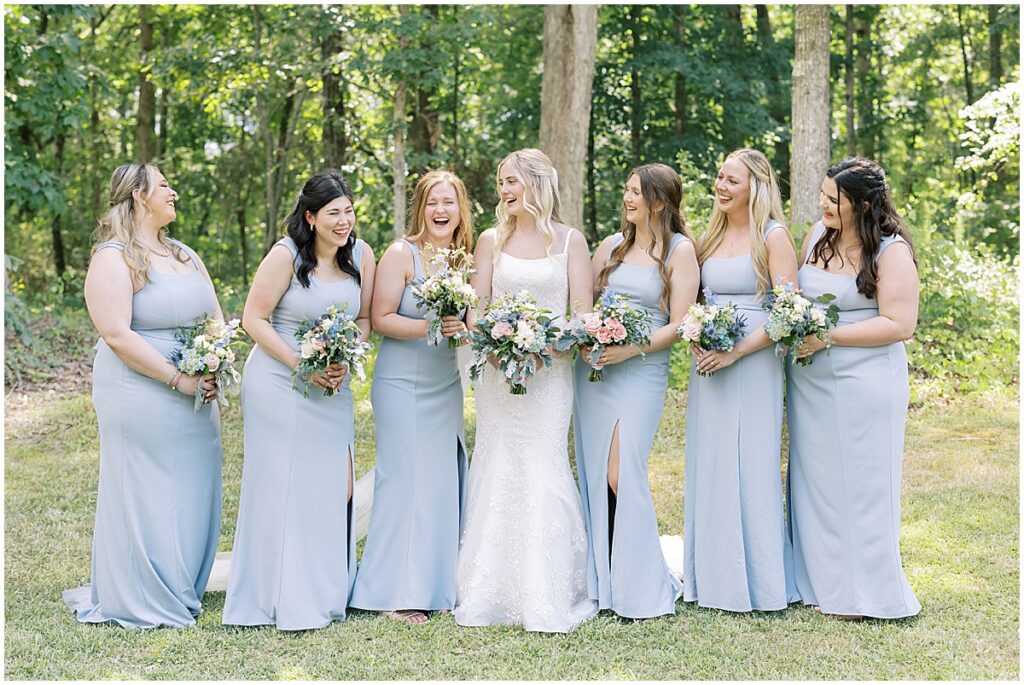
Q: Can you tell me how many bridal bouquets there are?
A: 7